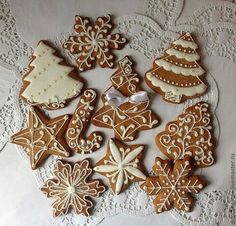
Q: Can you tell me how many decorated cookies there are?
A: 10